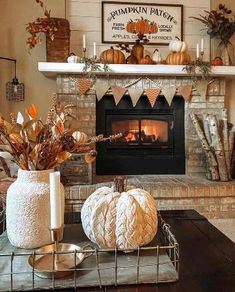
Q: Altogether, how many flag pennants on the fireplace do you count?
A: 8